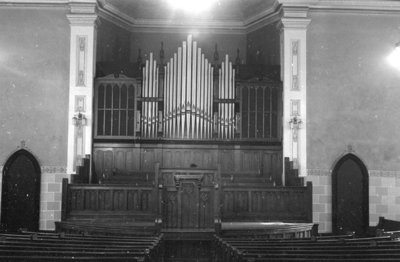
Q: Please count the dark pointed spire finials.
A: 4